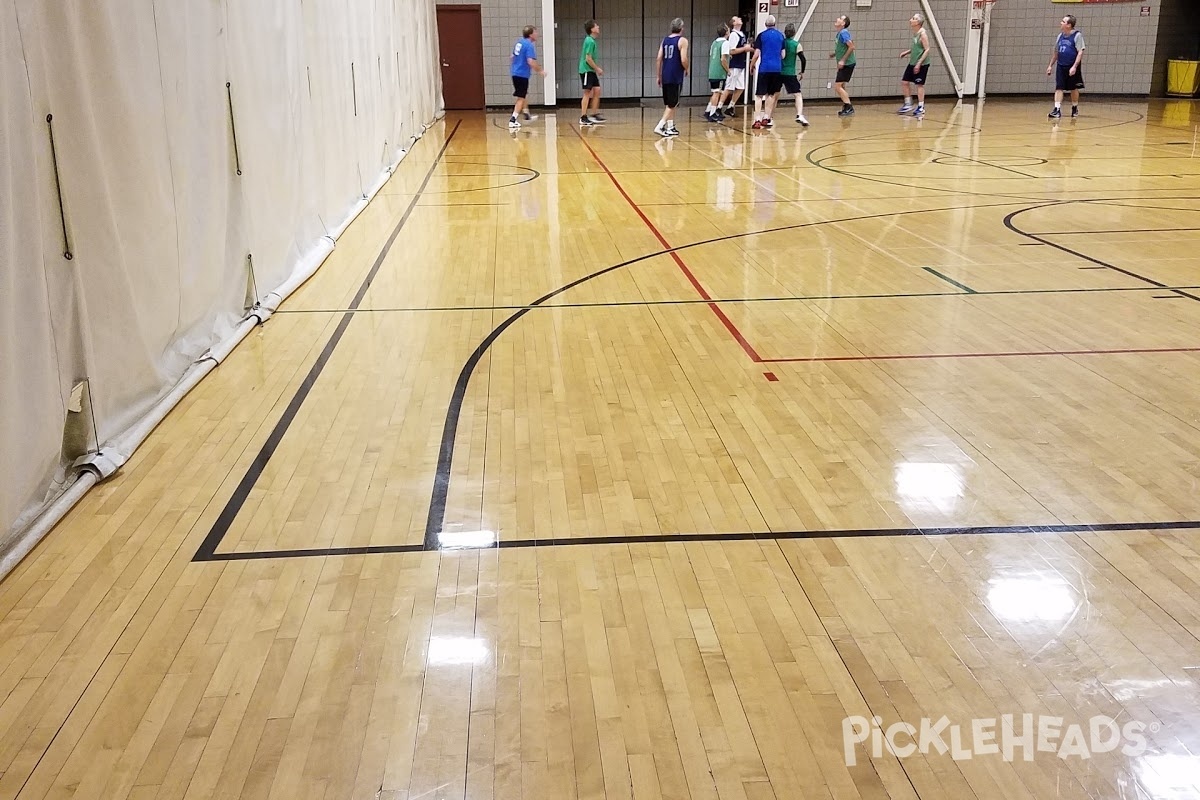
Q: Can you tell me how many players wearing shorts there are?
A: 10